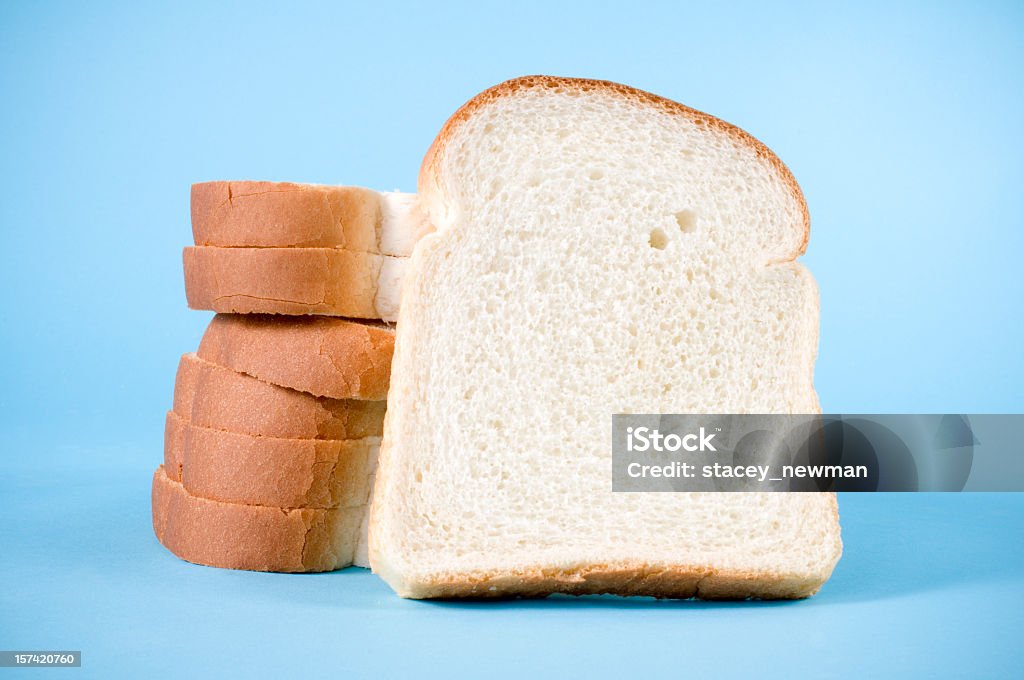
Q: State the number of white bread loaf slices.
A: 7